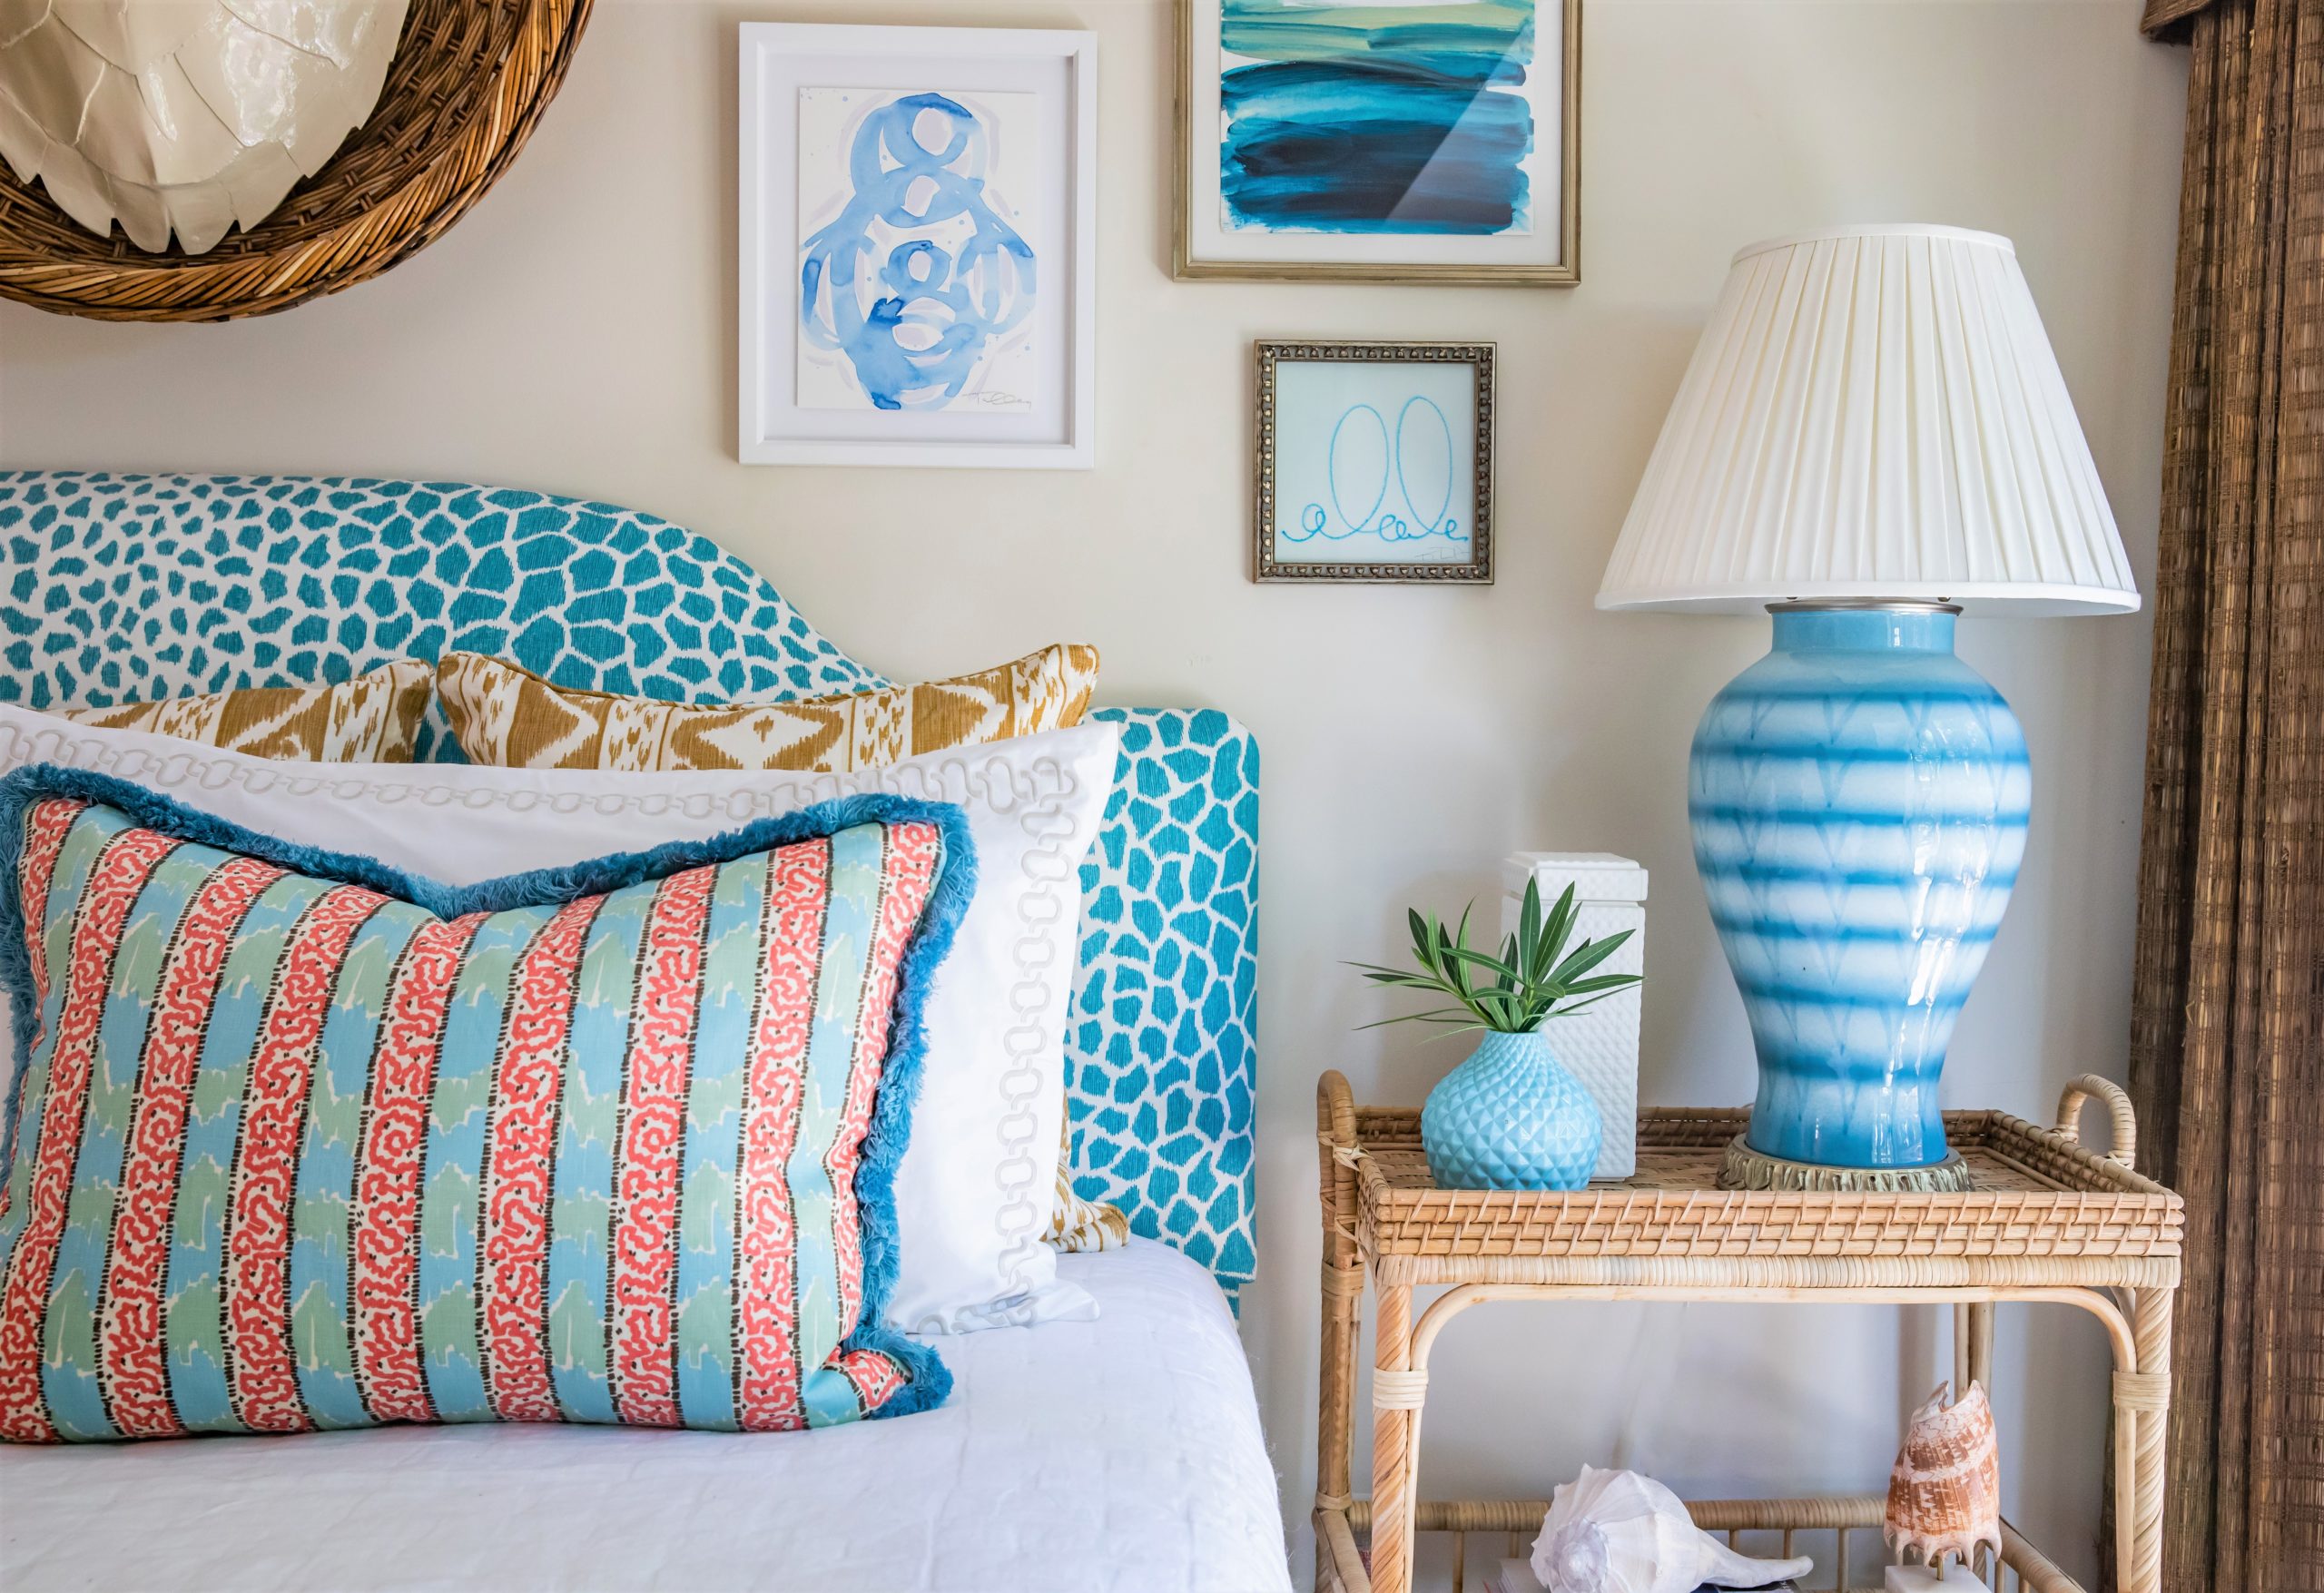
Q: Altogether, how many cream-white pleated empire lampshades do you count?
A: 1